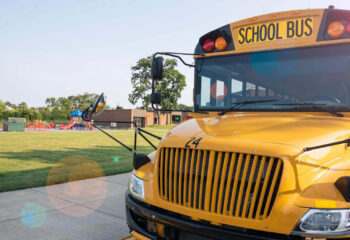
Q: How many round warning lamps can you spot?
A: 4